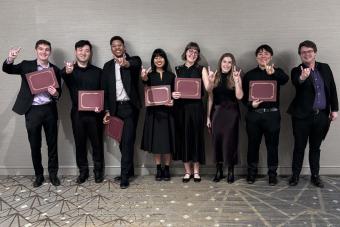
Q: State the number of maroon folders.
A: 6